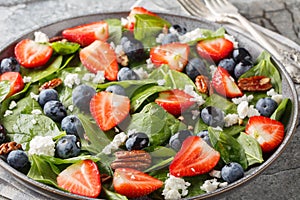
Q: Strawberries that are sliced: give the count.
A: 14